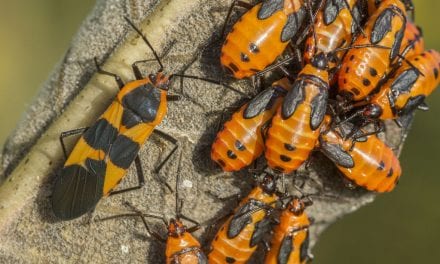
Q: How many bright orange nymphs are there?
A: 11